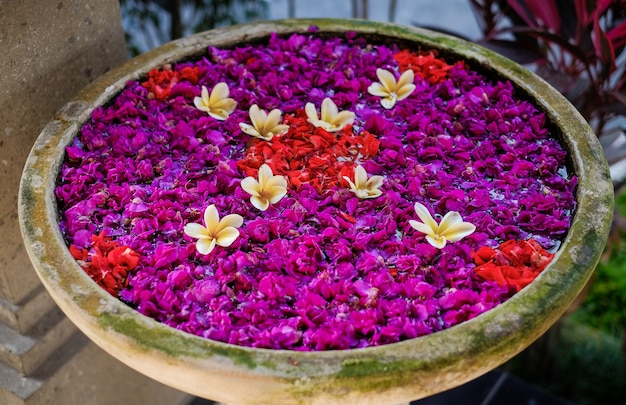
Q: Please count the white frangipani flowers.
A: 8